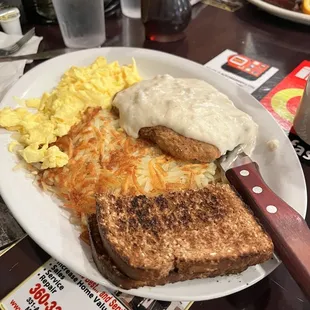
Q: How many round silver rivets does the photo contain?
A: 3